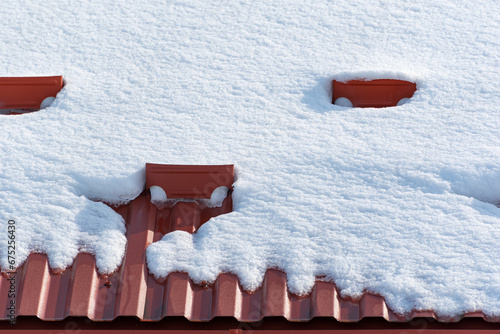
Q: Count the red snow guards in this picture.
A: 3